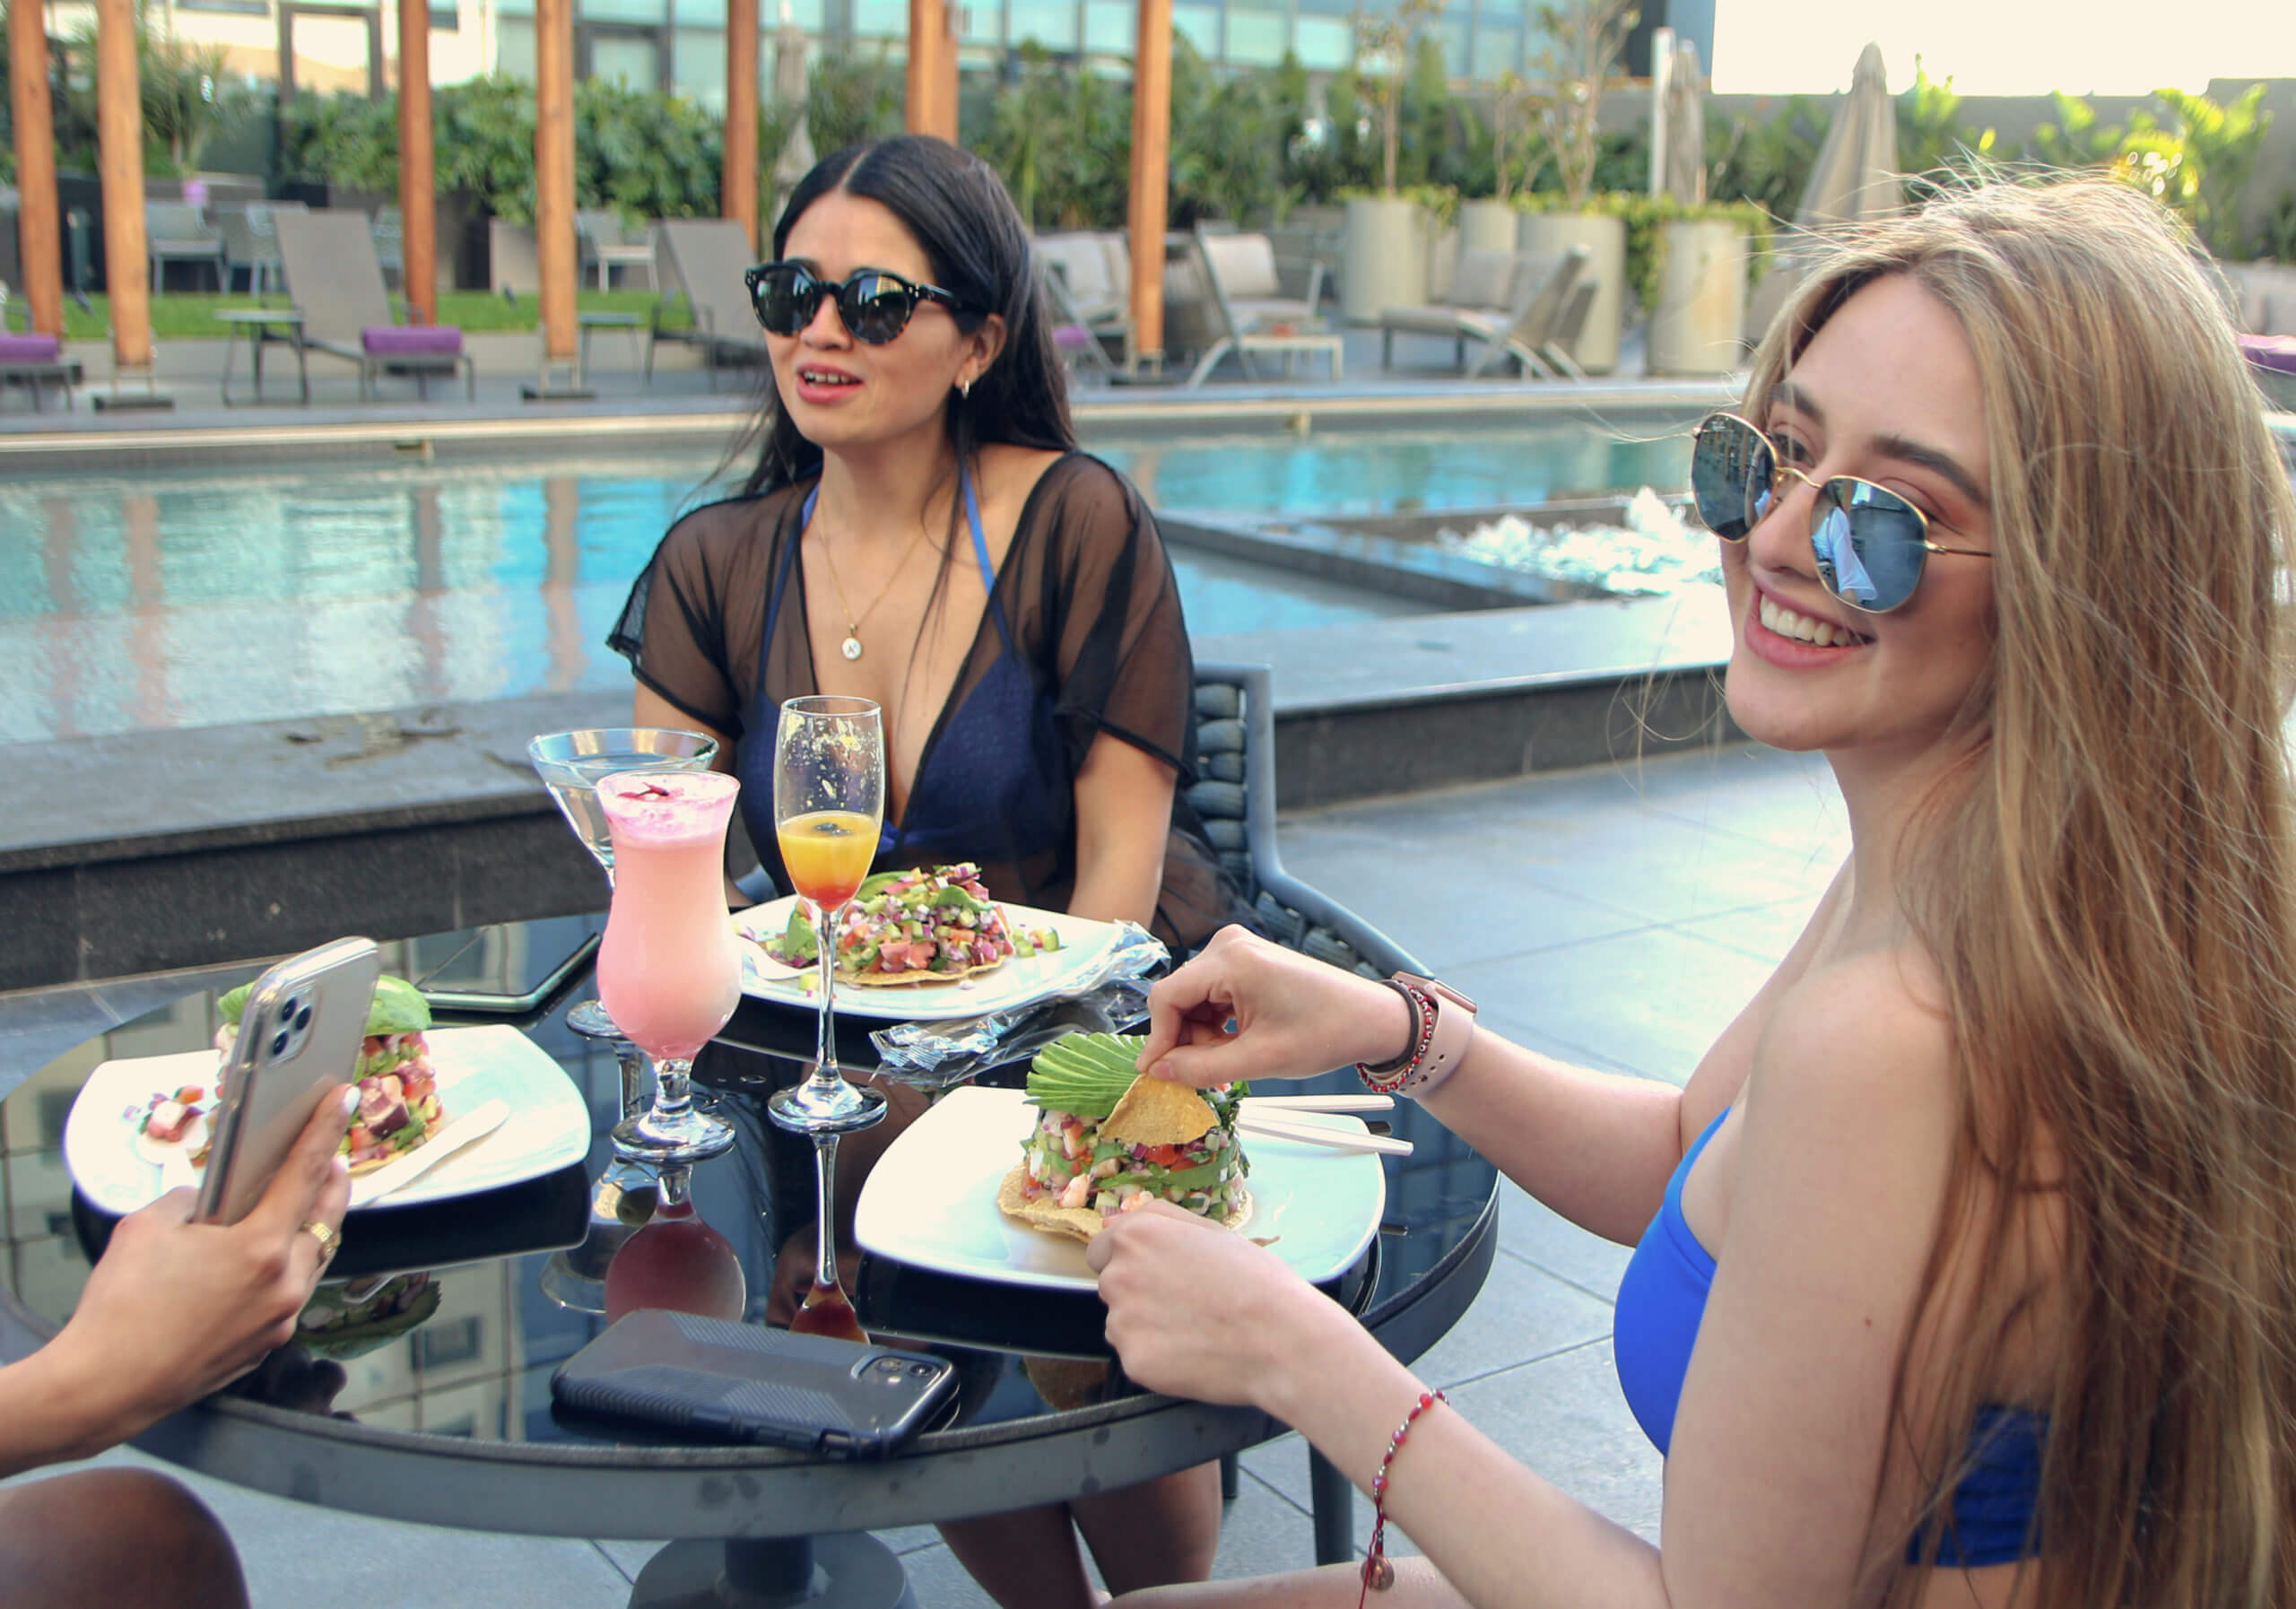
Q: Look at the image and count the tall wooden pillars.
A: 7